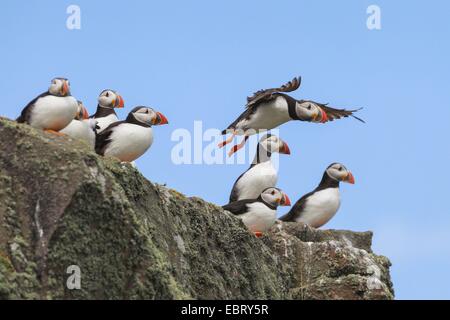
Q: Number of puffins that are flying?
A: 1